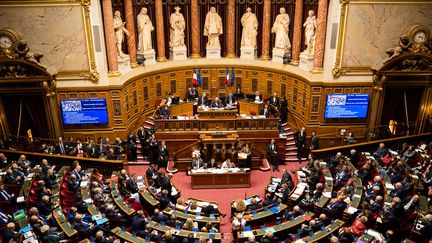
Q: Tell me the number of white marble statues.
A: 7